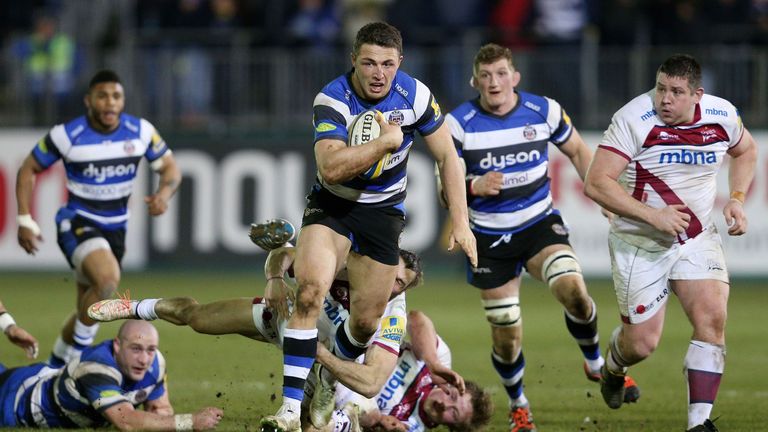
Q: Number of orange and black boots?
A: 2